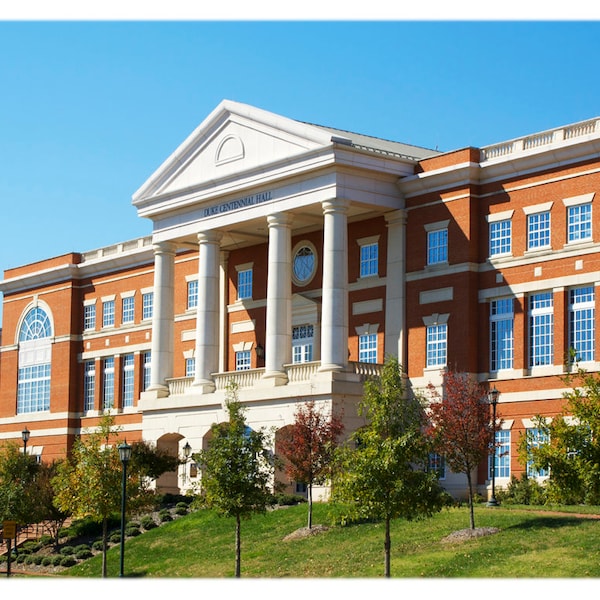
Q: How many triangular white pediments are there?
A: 1